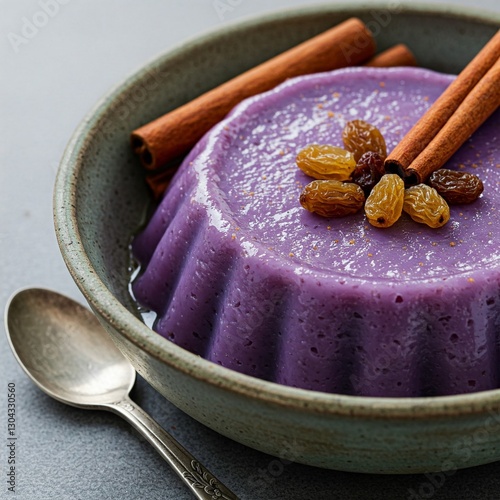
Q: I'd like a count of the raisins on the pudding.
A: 7